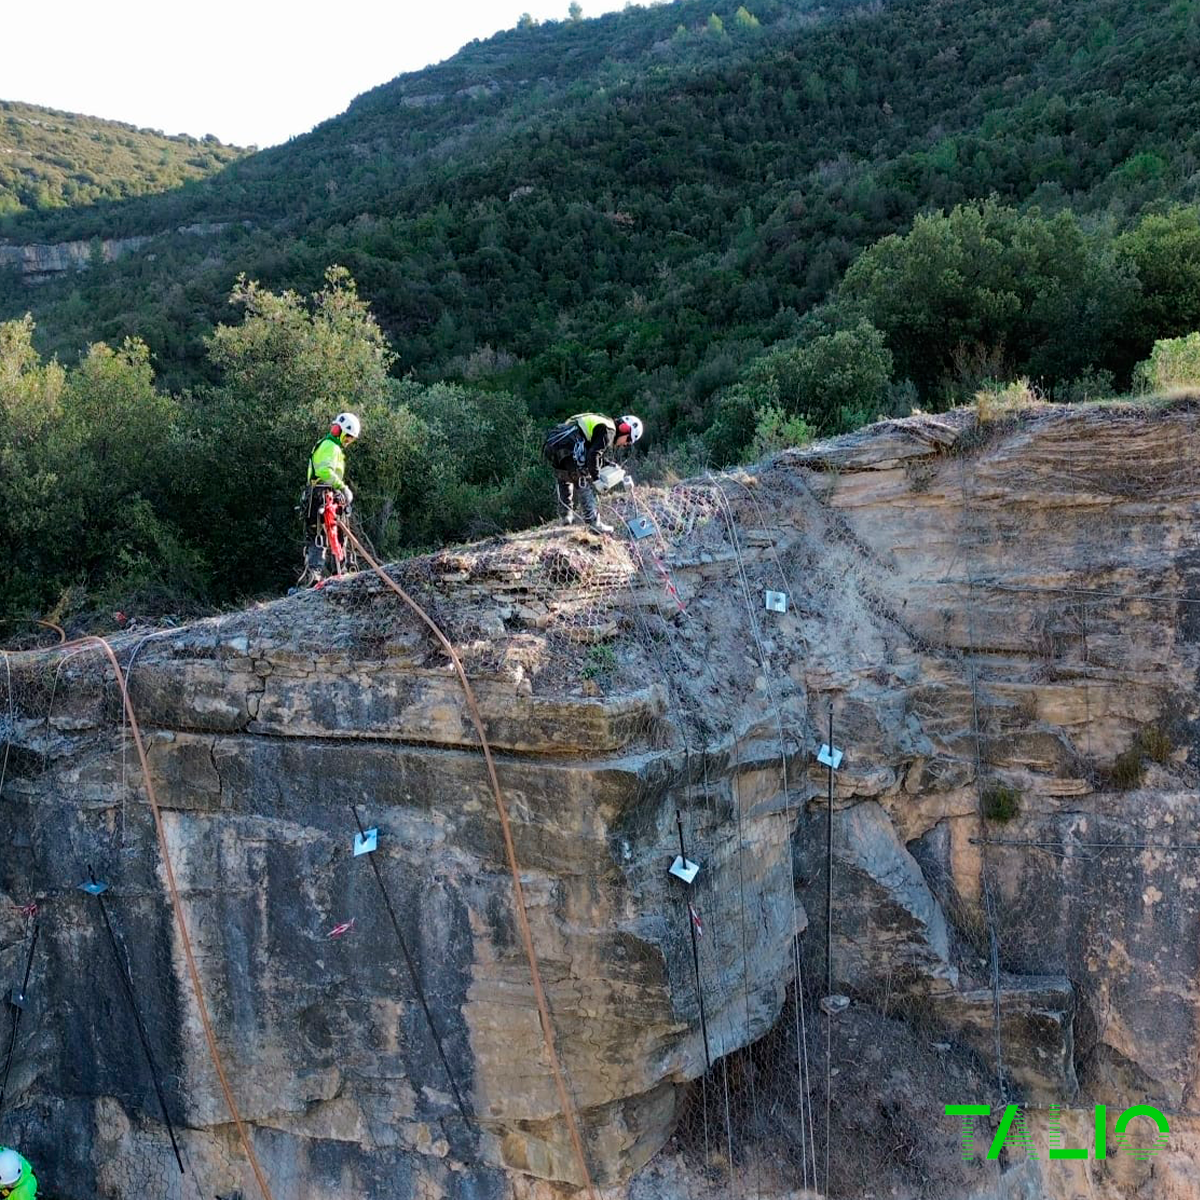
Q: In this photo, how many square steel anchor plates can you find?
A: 7